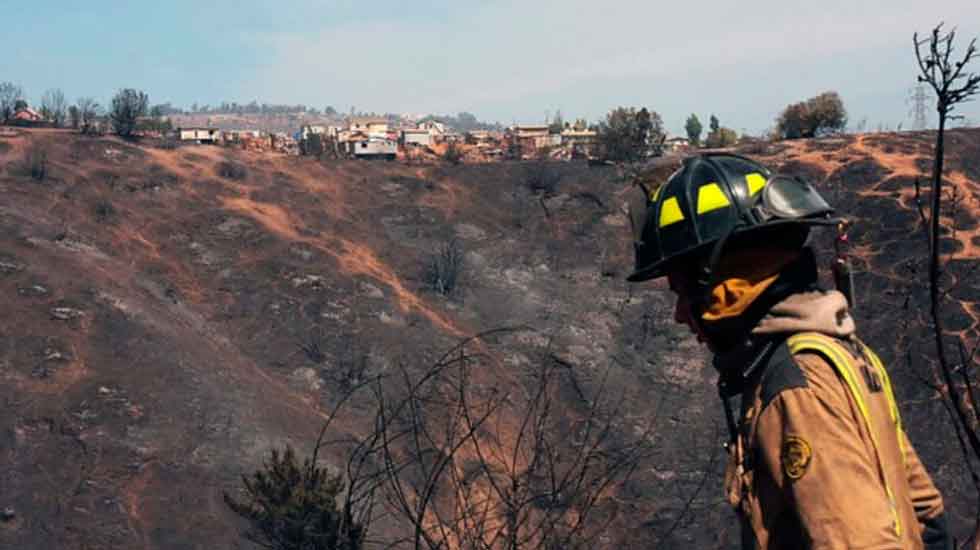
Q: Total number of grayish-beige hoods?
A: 1